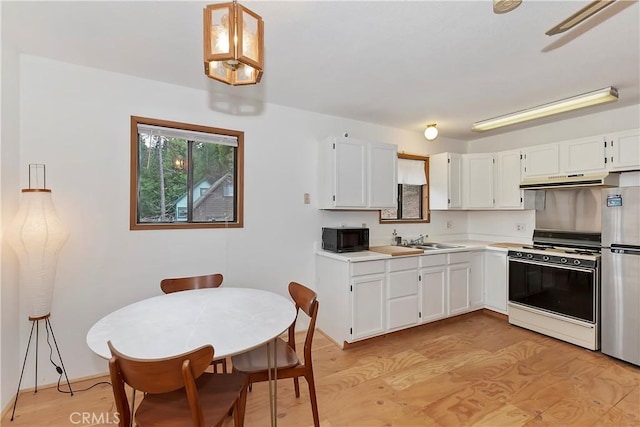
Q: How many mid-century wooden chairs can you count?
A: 3